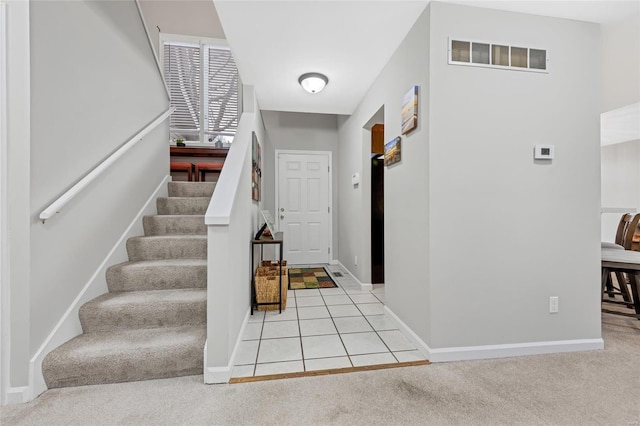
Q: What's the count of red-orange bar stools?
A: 2